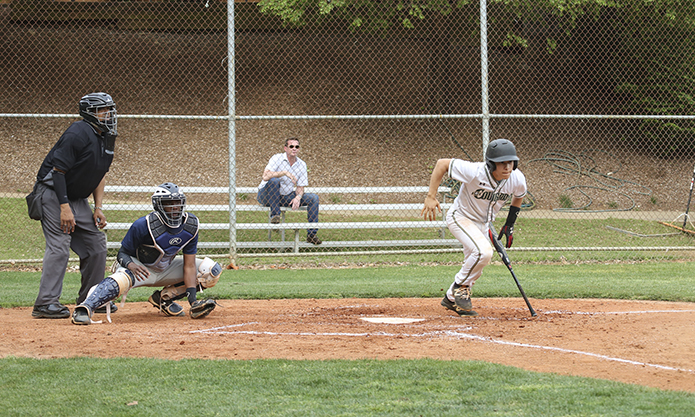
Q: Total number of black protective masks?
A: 2